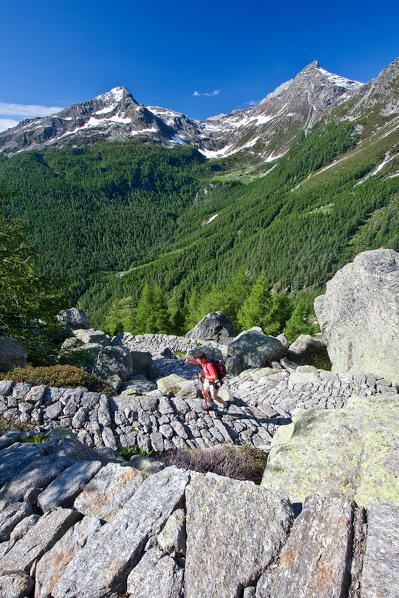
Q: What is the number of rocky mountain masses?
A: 2